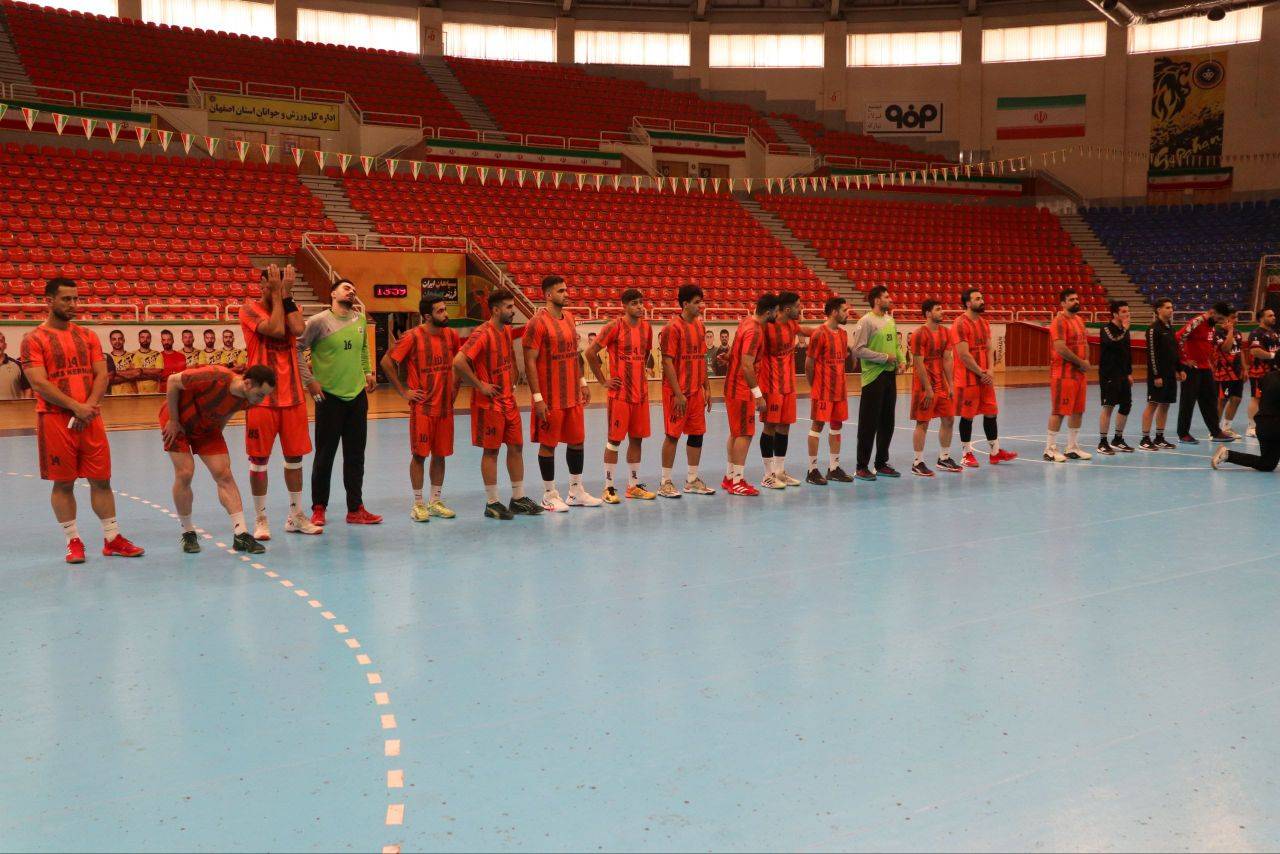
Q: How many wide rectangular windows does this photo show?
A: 9